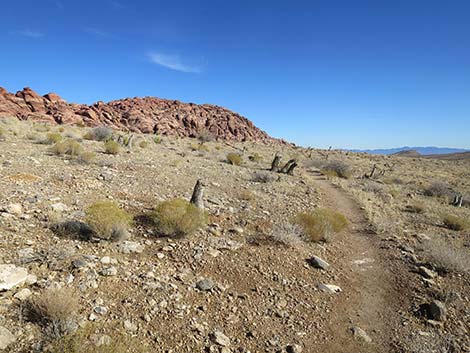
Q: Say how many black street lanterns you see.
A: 0